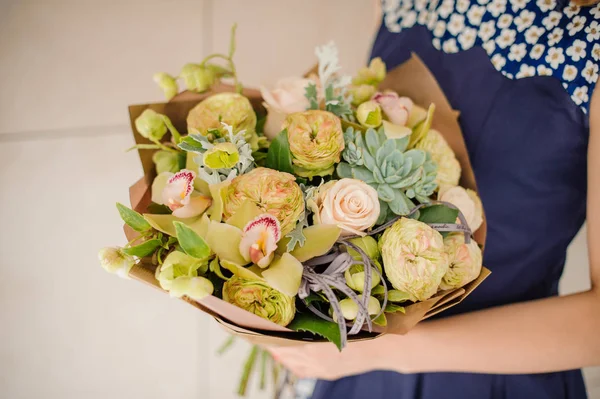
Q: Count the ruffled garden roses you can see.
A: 7